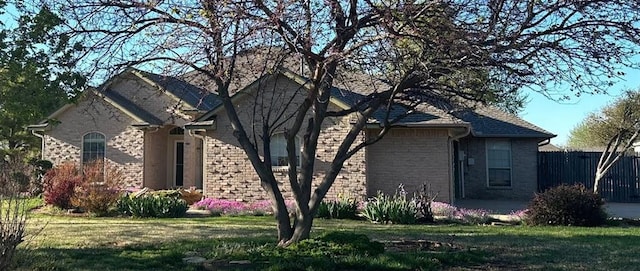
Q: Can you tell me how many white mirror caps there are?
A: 0